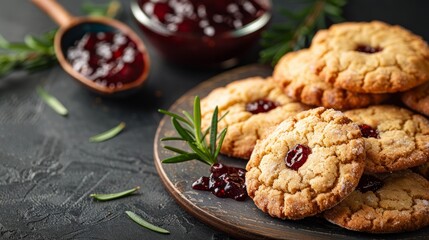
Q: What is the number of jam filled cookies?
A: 5